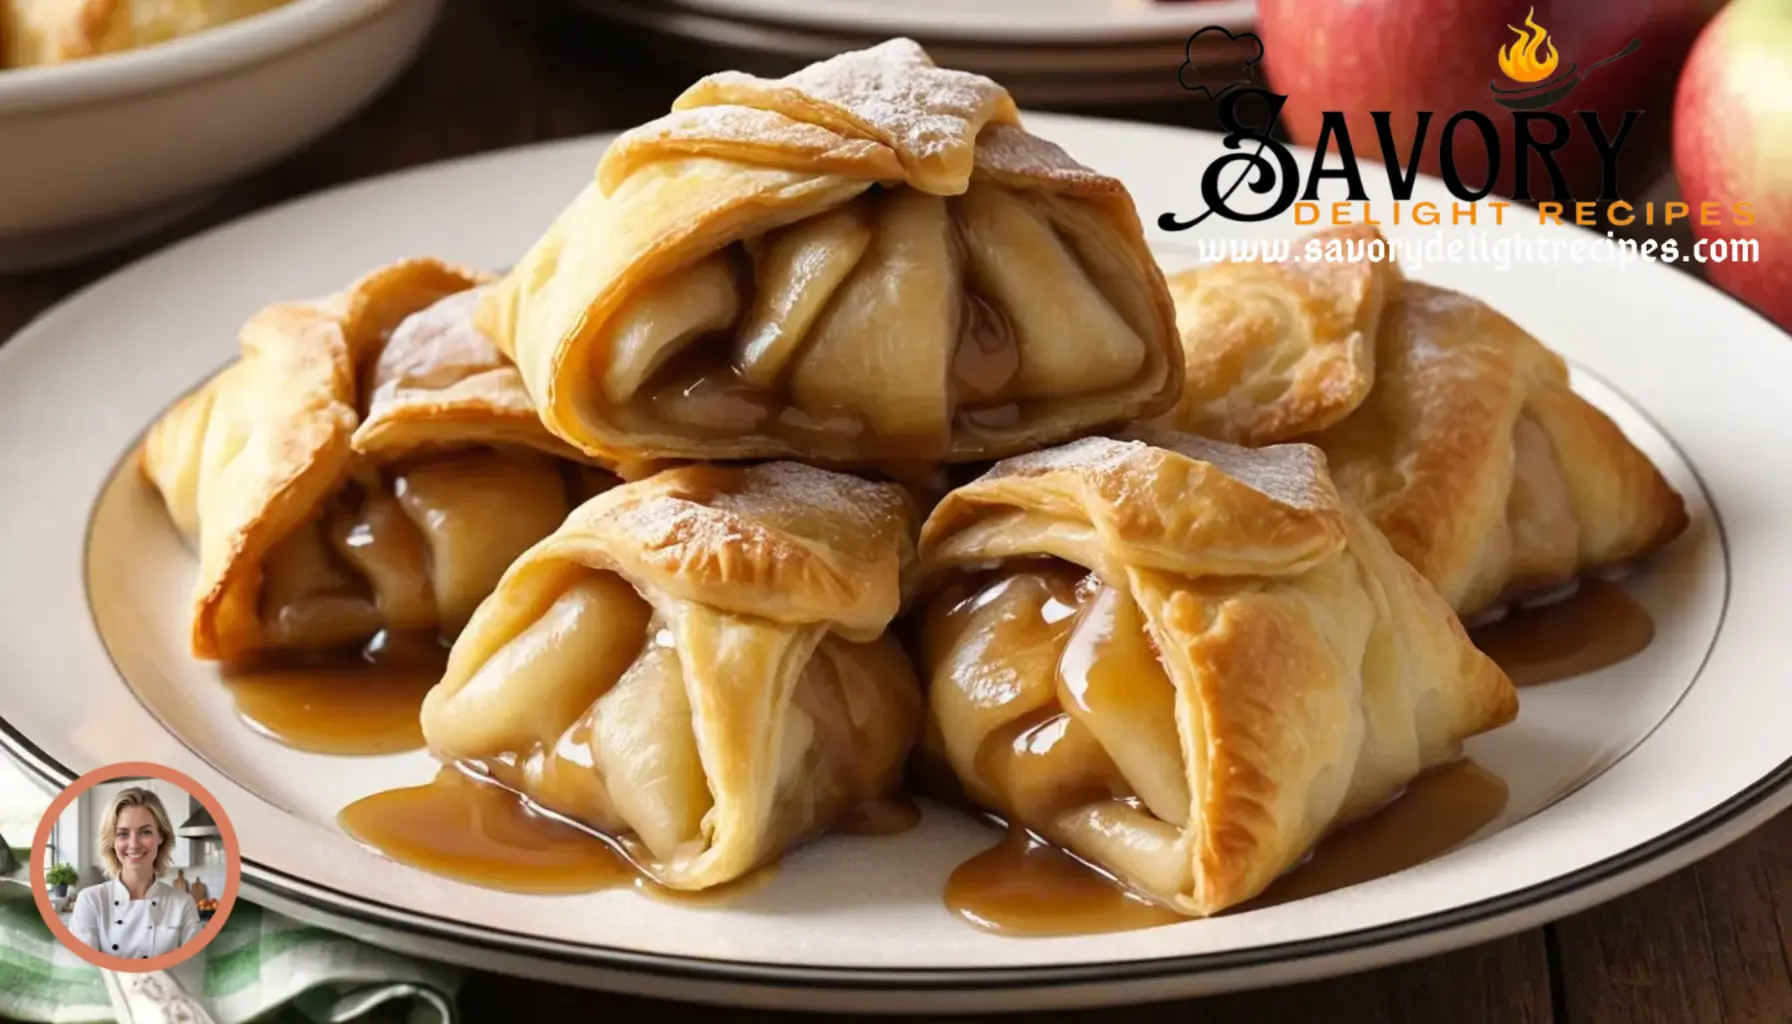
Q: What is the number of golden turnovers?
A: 5